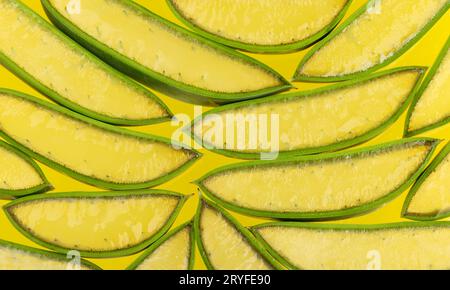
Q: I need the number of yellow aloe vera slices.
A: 15